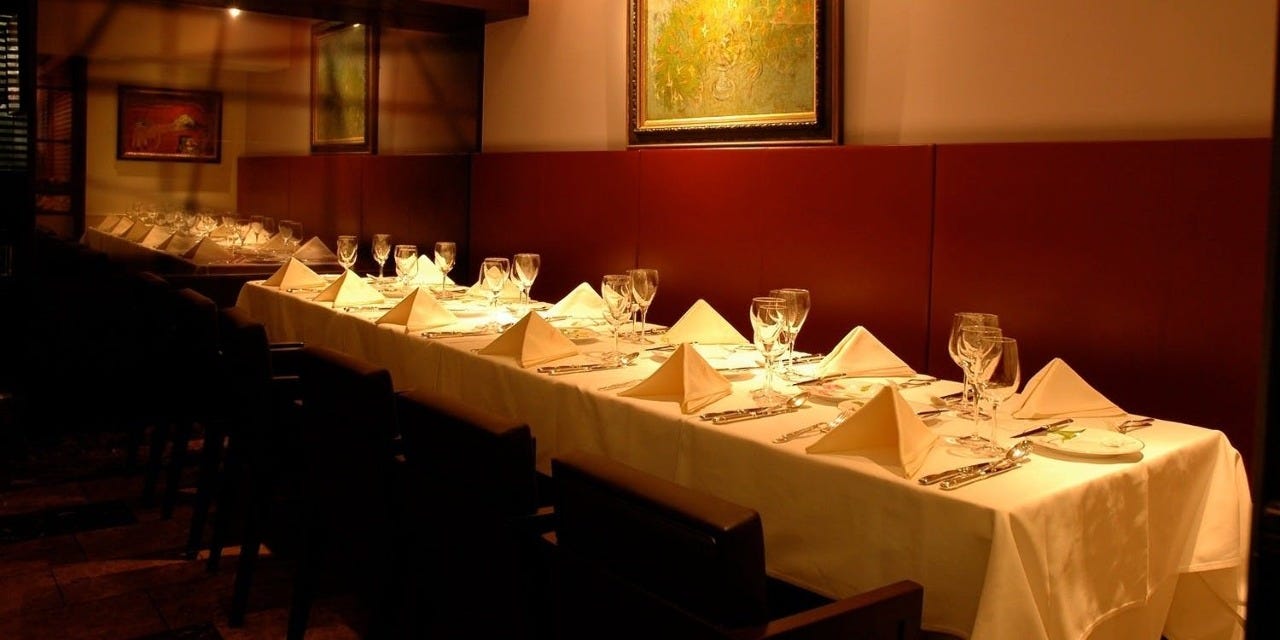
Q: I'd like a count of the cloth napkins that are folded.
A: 12